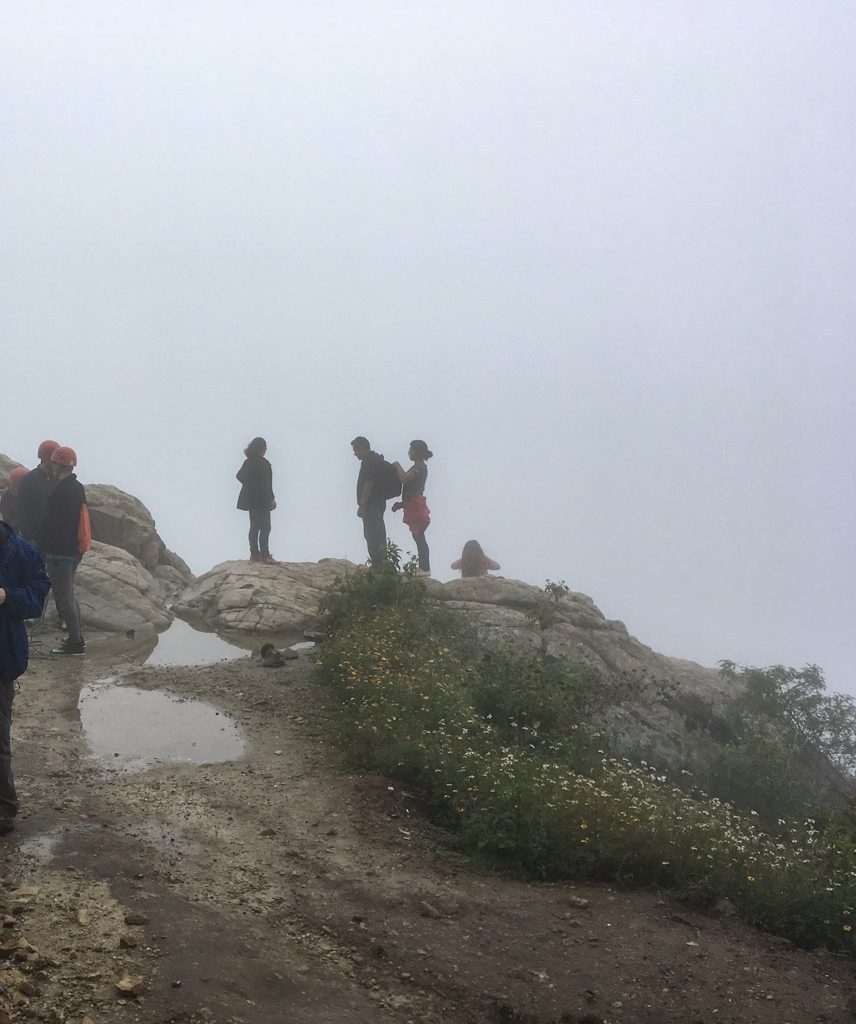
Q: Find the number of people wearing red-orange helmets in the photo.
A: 3